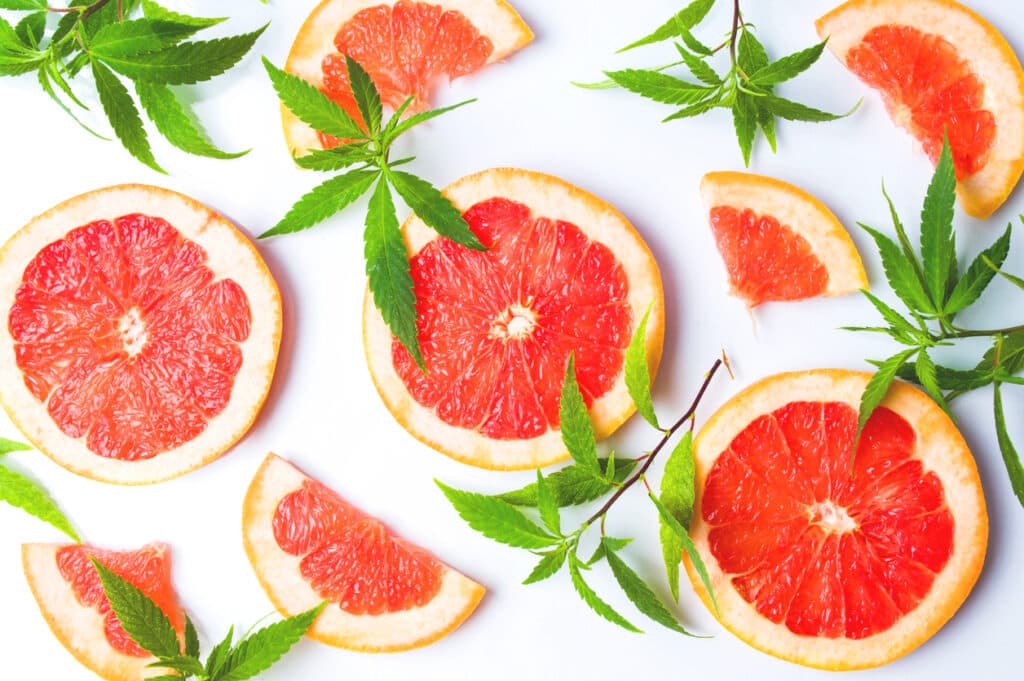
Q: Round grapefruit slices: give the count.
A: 3